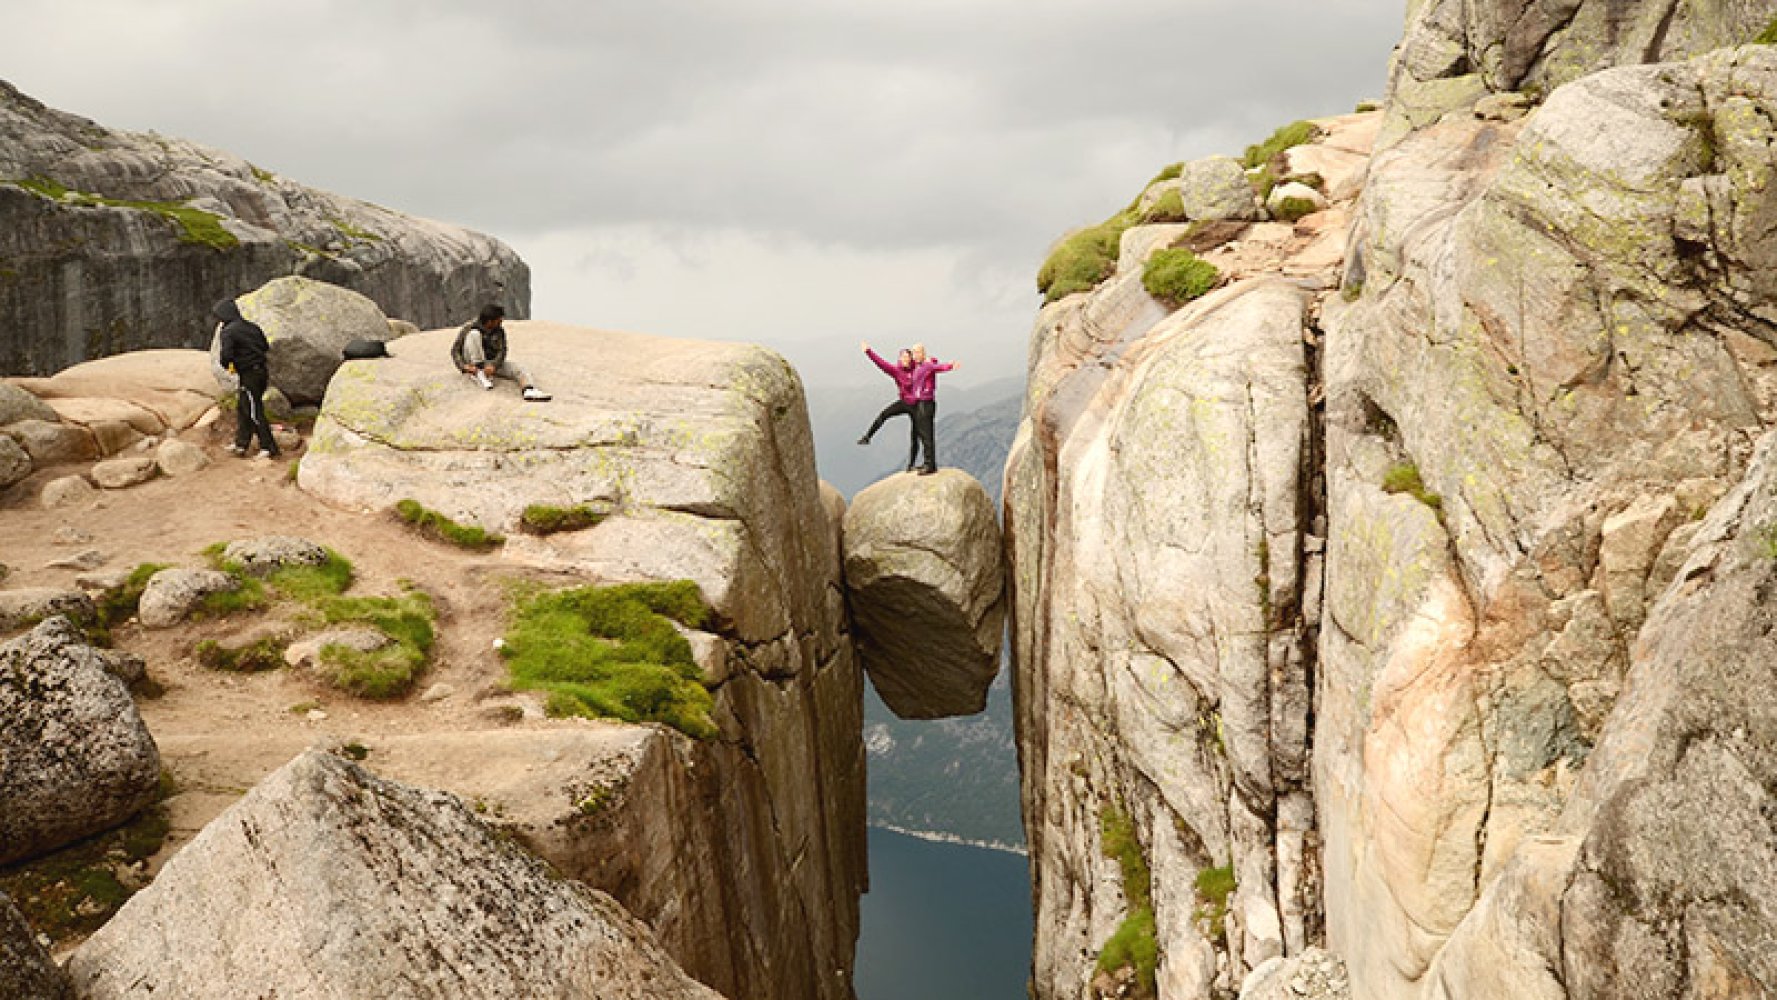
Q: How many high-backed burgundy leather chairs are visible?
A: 0